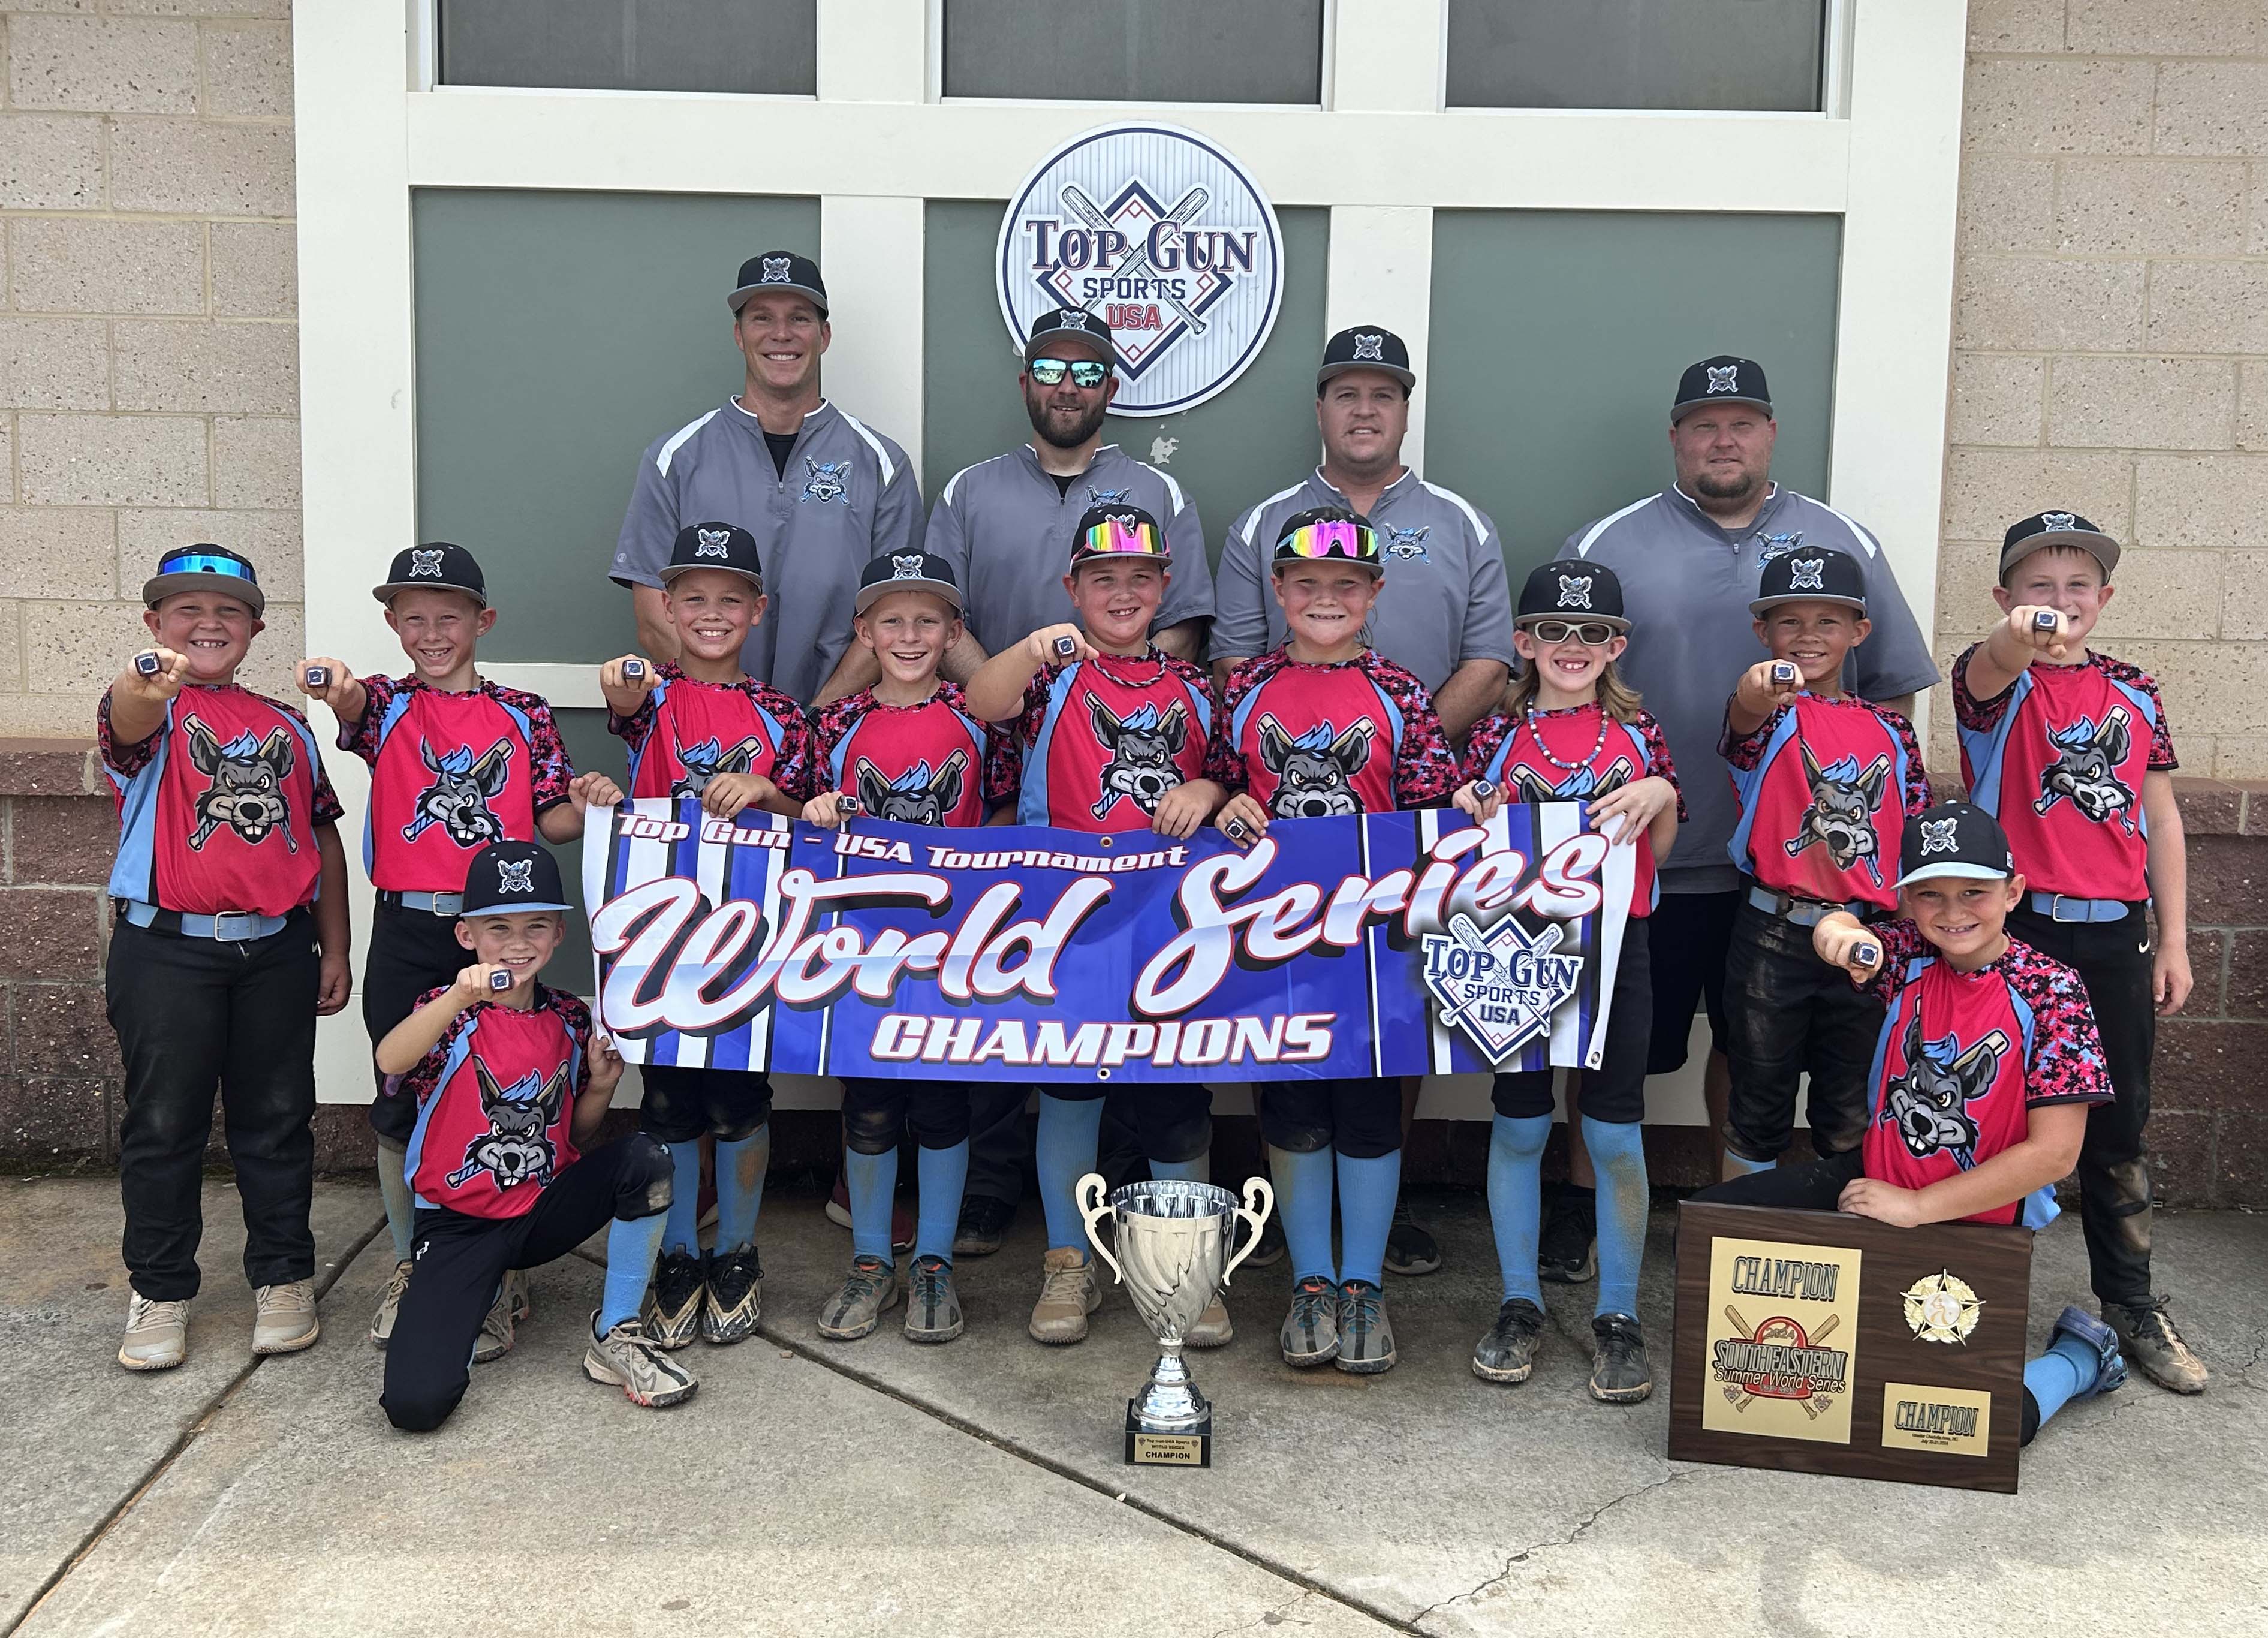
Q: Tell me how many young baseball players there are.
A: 11